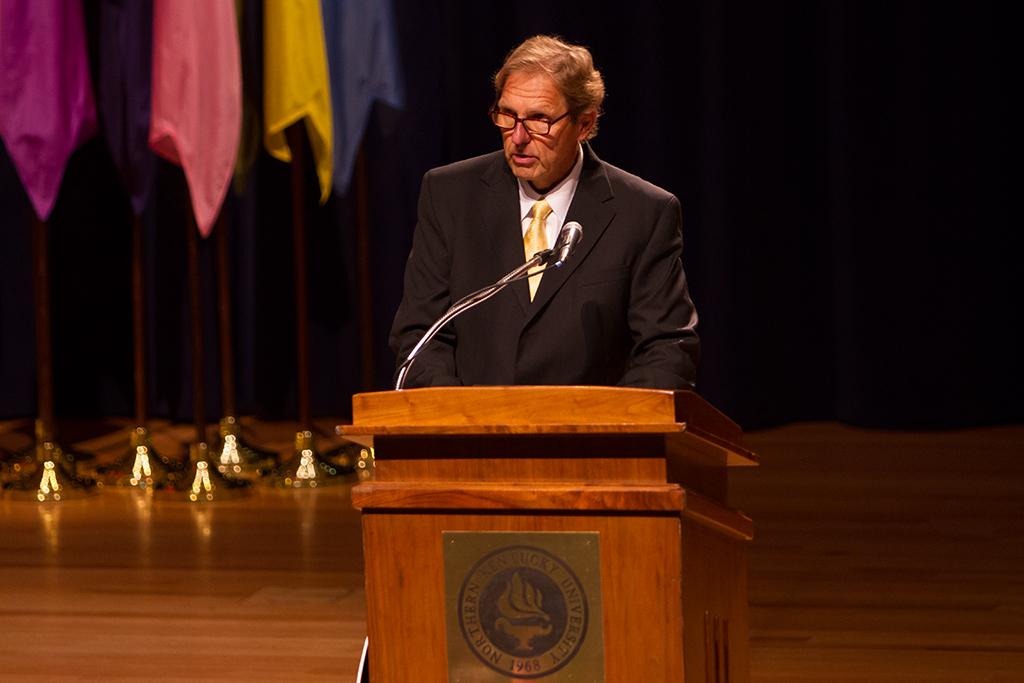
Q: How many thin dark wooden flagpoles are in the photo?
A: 6